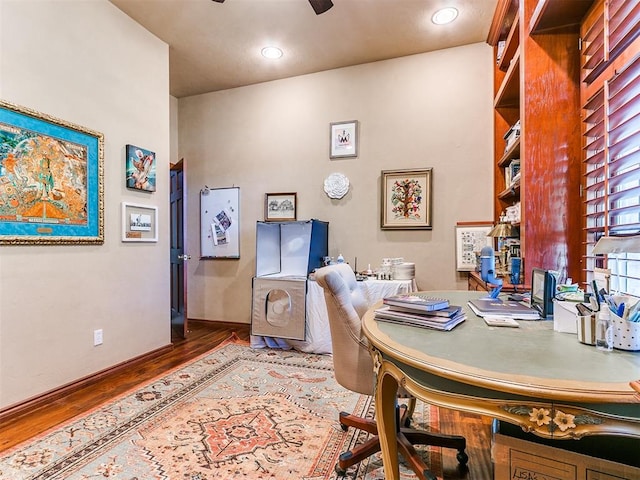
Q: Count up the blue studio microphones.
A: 1